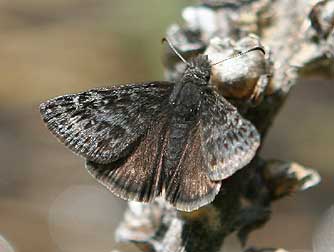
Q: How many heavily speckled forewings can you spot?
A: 2